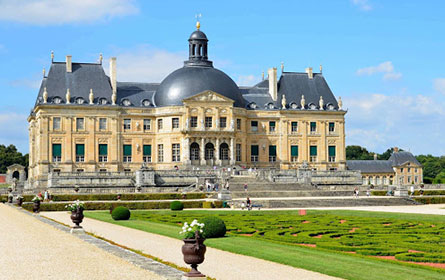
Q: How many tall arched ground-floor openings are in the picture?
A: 3